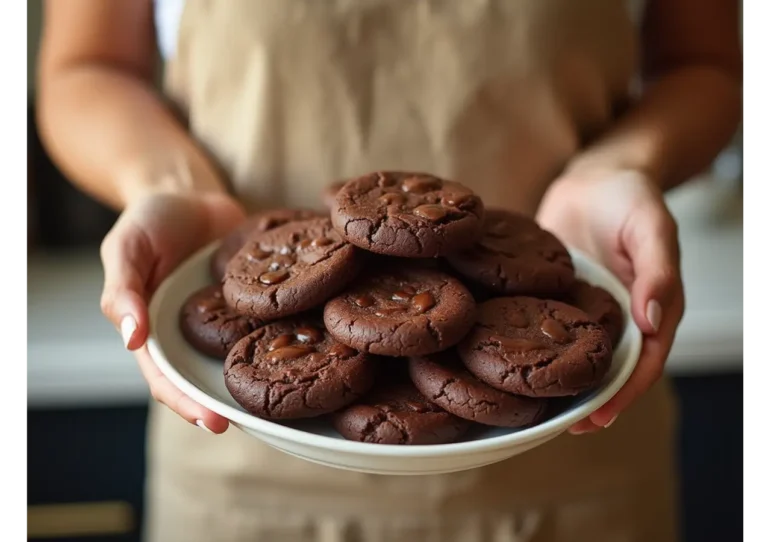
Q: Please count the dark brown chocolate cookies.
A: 12